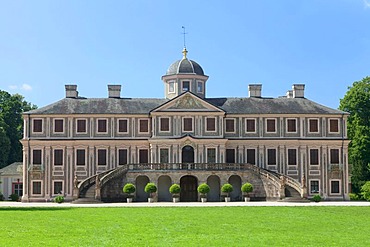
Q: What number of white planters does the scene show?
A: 6